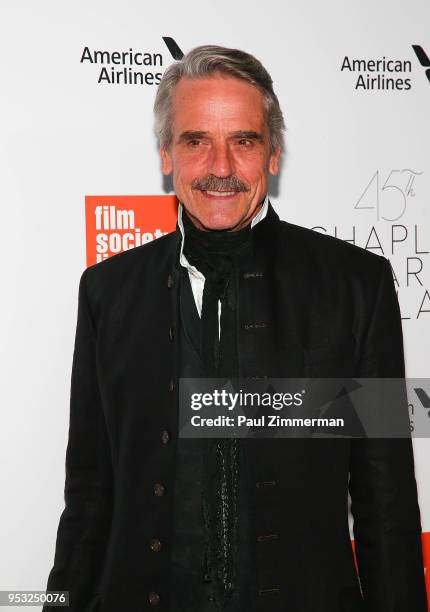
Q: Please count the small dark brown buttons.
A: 7